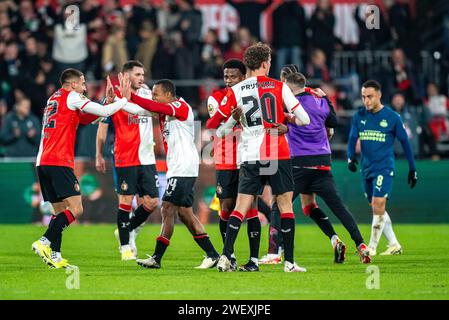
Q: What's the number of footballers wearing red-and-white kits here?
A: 5